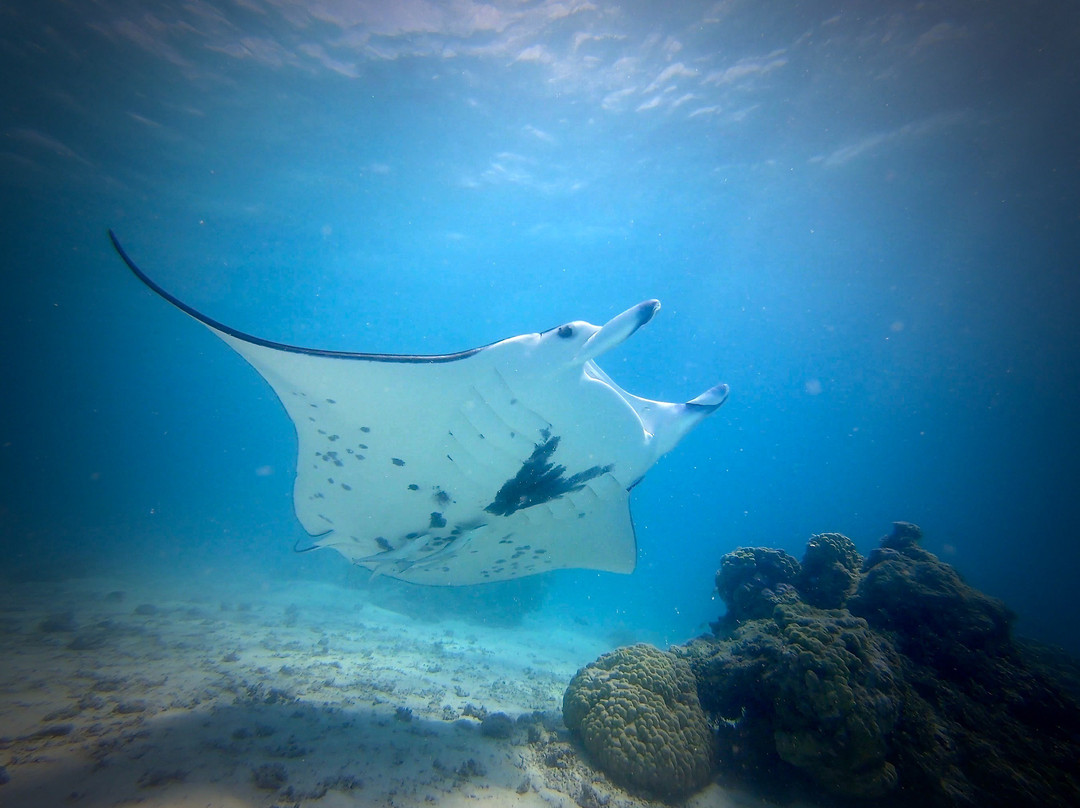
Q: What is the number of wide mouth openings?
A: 1